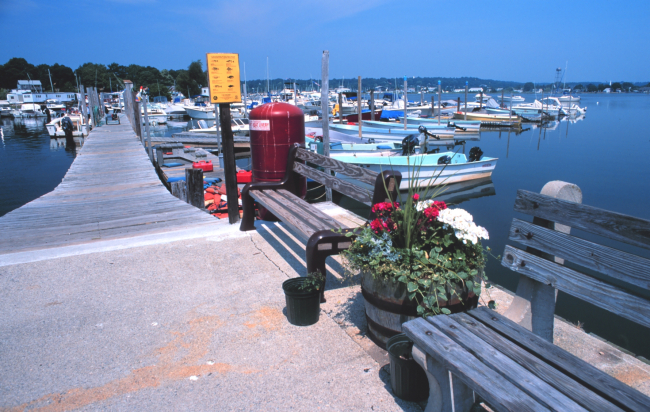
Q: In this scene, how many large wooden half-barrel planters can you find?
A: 1